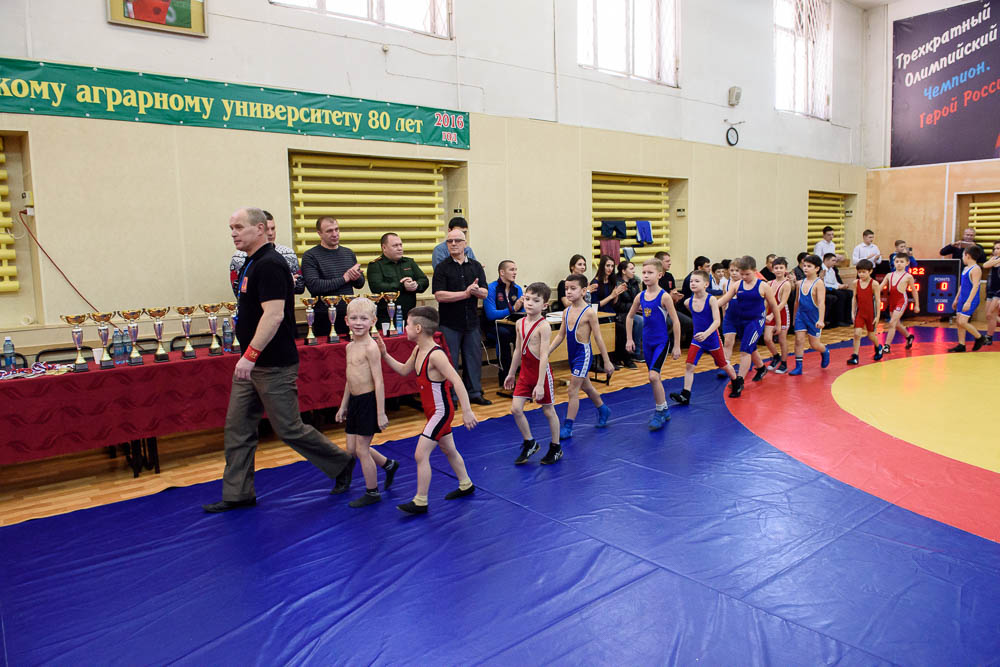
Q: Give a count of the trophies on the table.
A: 12